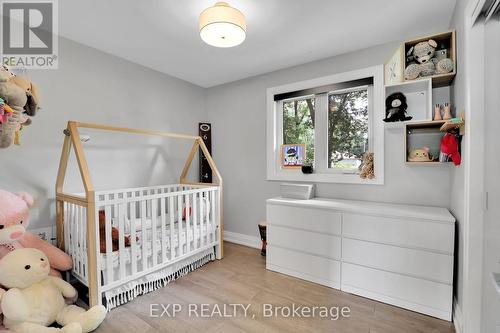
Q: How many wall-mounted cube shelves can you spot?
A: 3